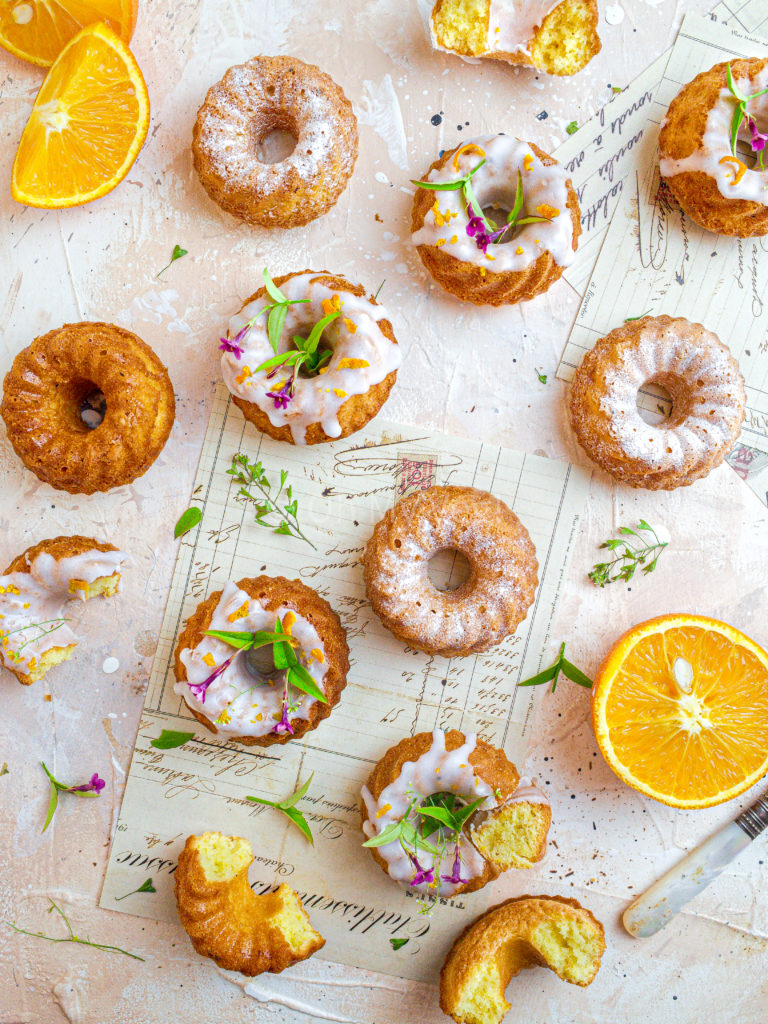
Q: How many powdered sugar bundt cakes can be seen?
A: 3